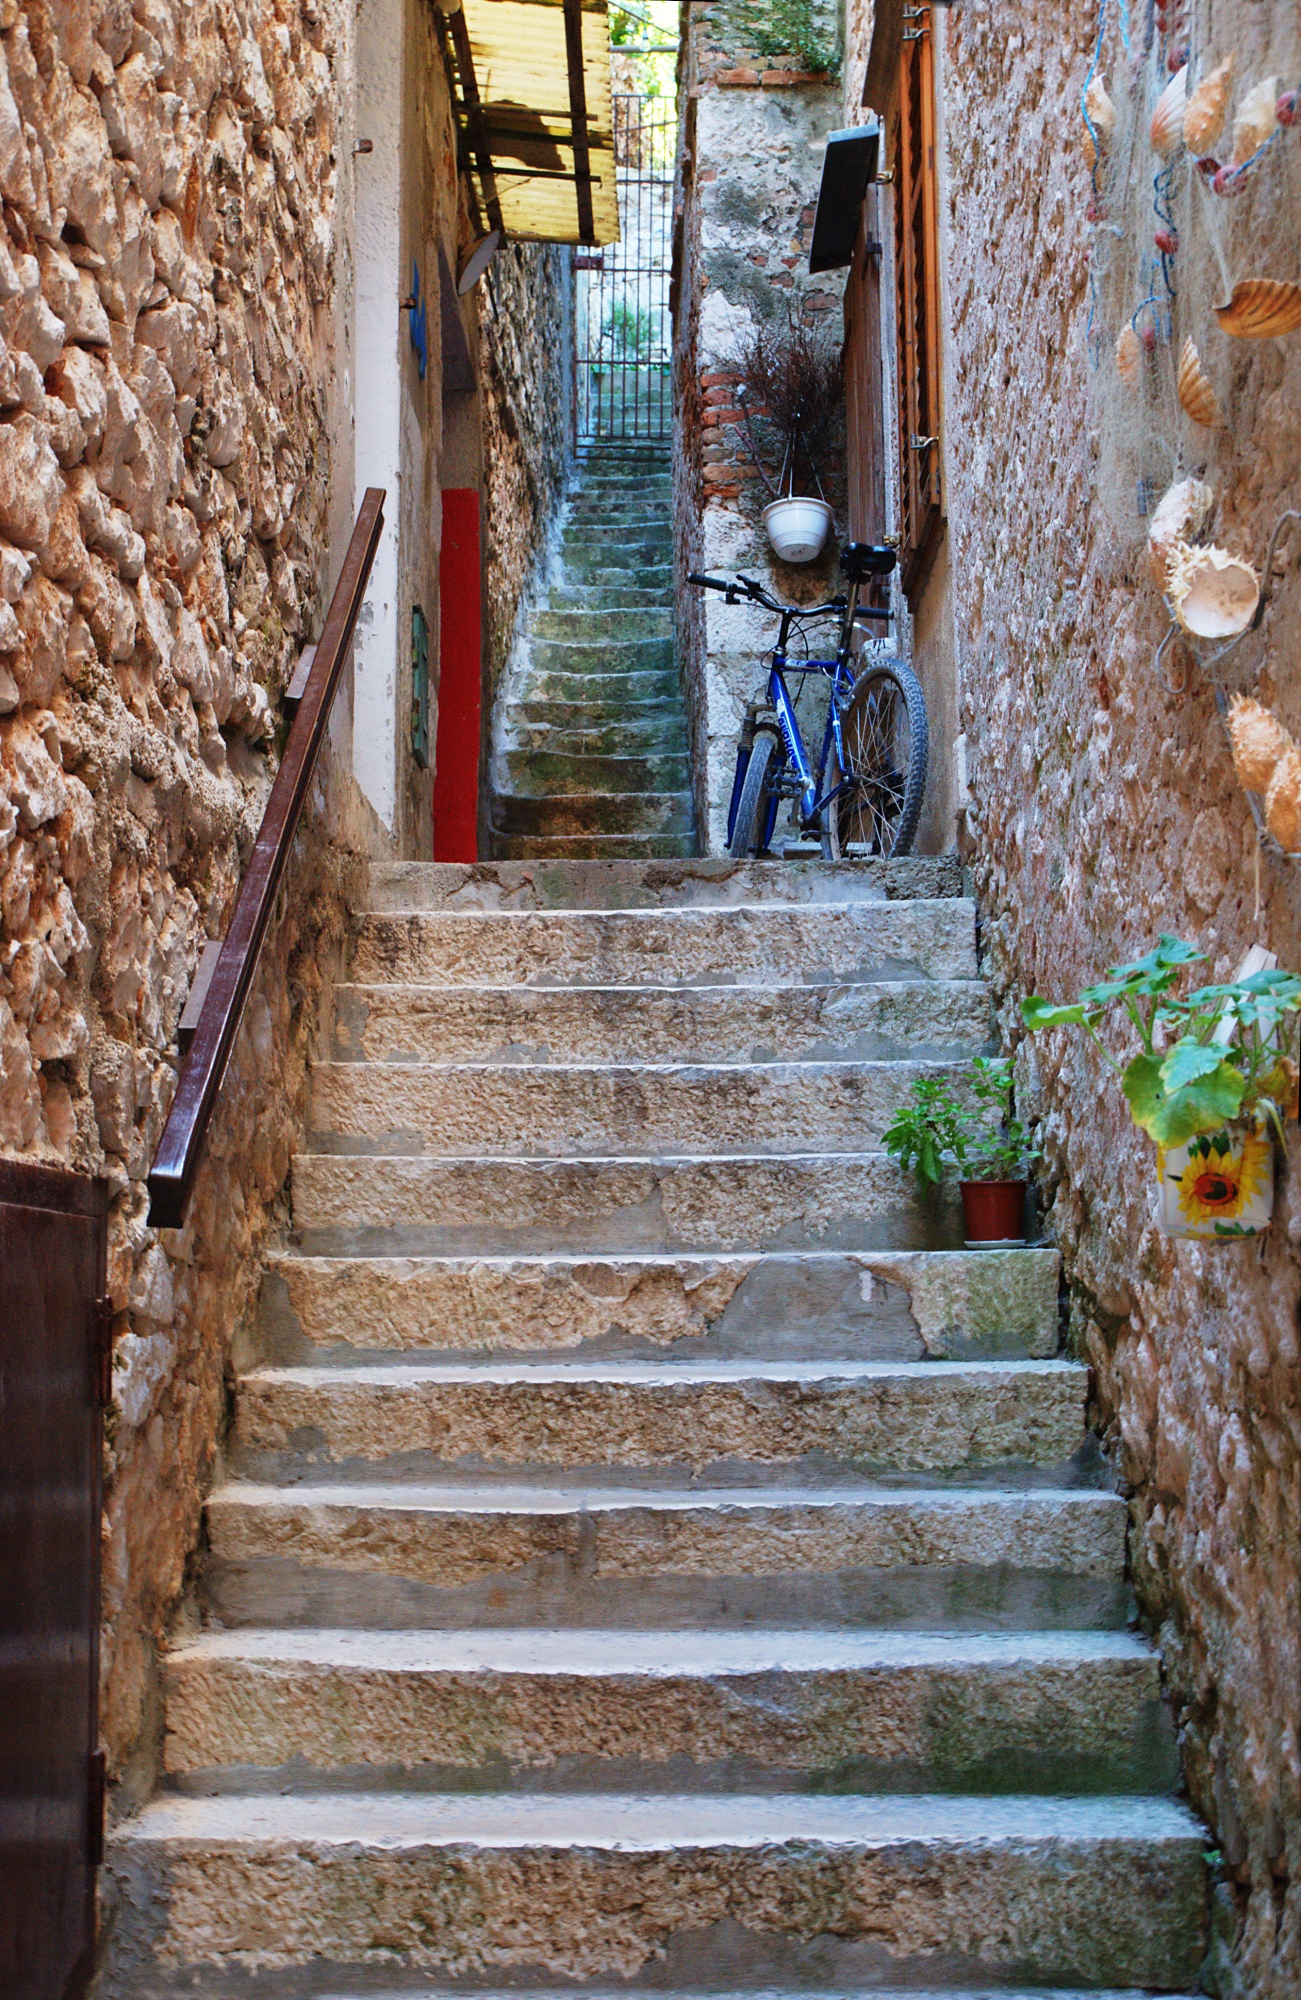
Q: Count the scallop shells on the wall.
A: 3